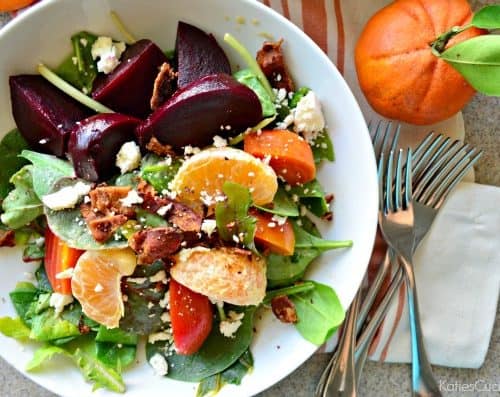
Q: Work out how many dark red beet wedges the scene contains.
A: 5